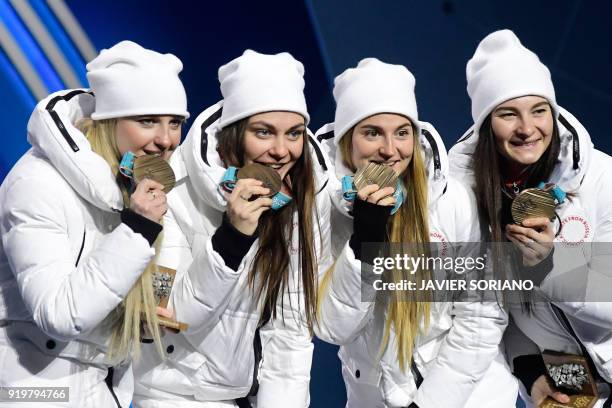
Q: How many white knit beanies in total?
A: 4